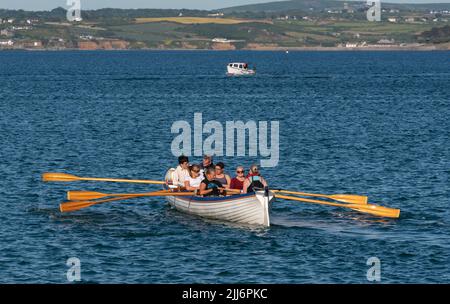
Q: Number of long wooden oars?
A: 5